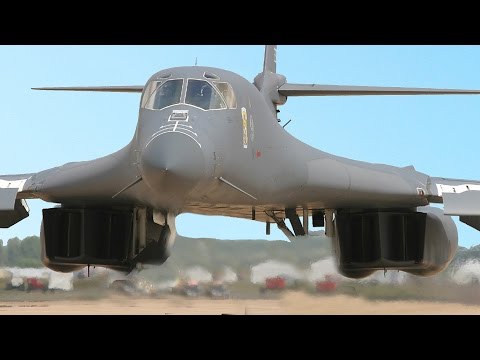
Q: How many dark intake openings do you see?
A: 4